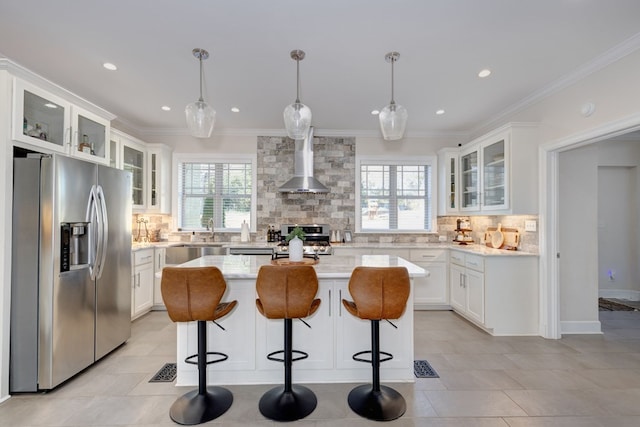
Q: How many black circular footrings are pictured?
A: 3